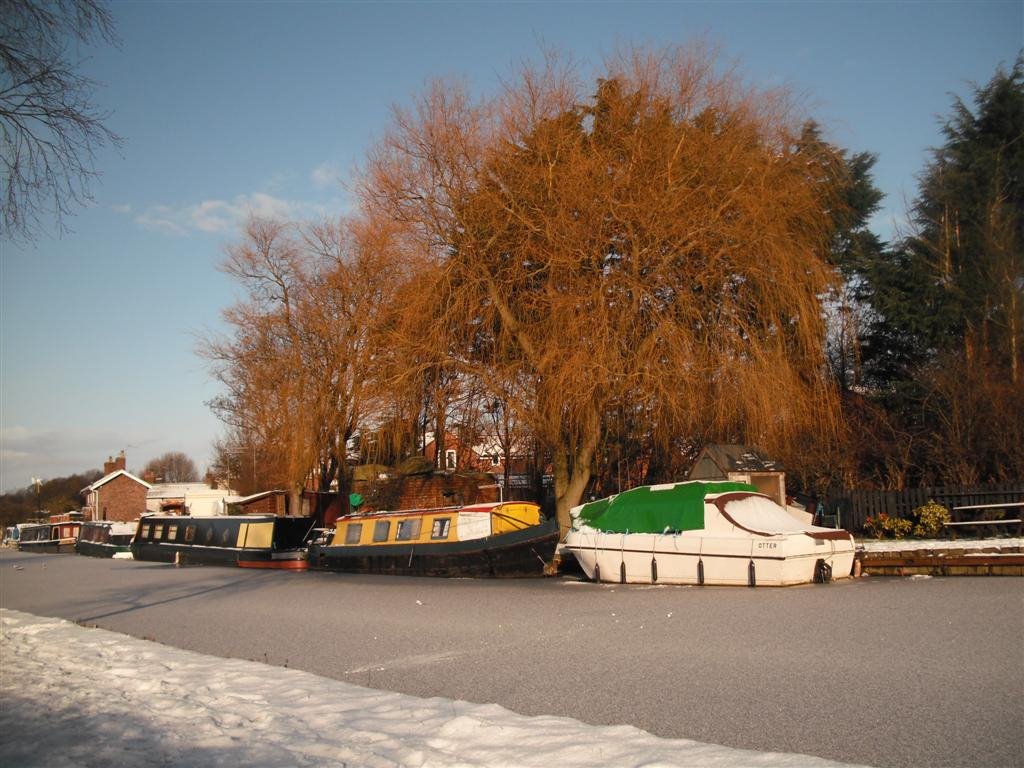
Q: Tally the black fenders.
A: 5